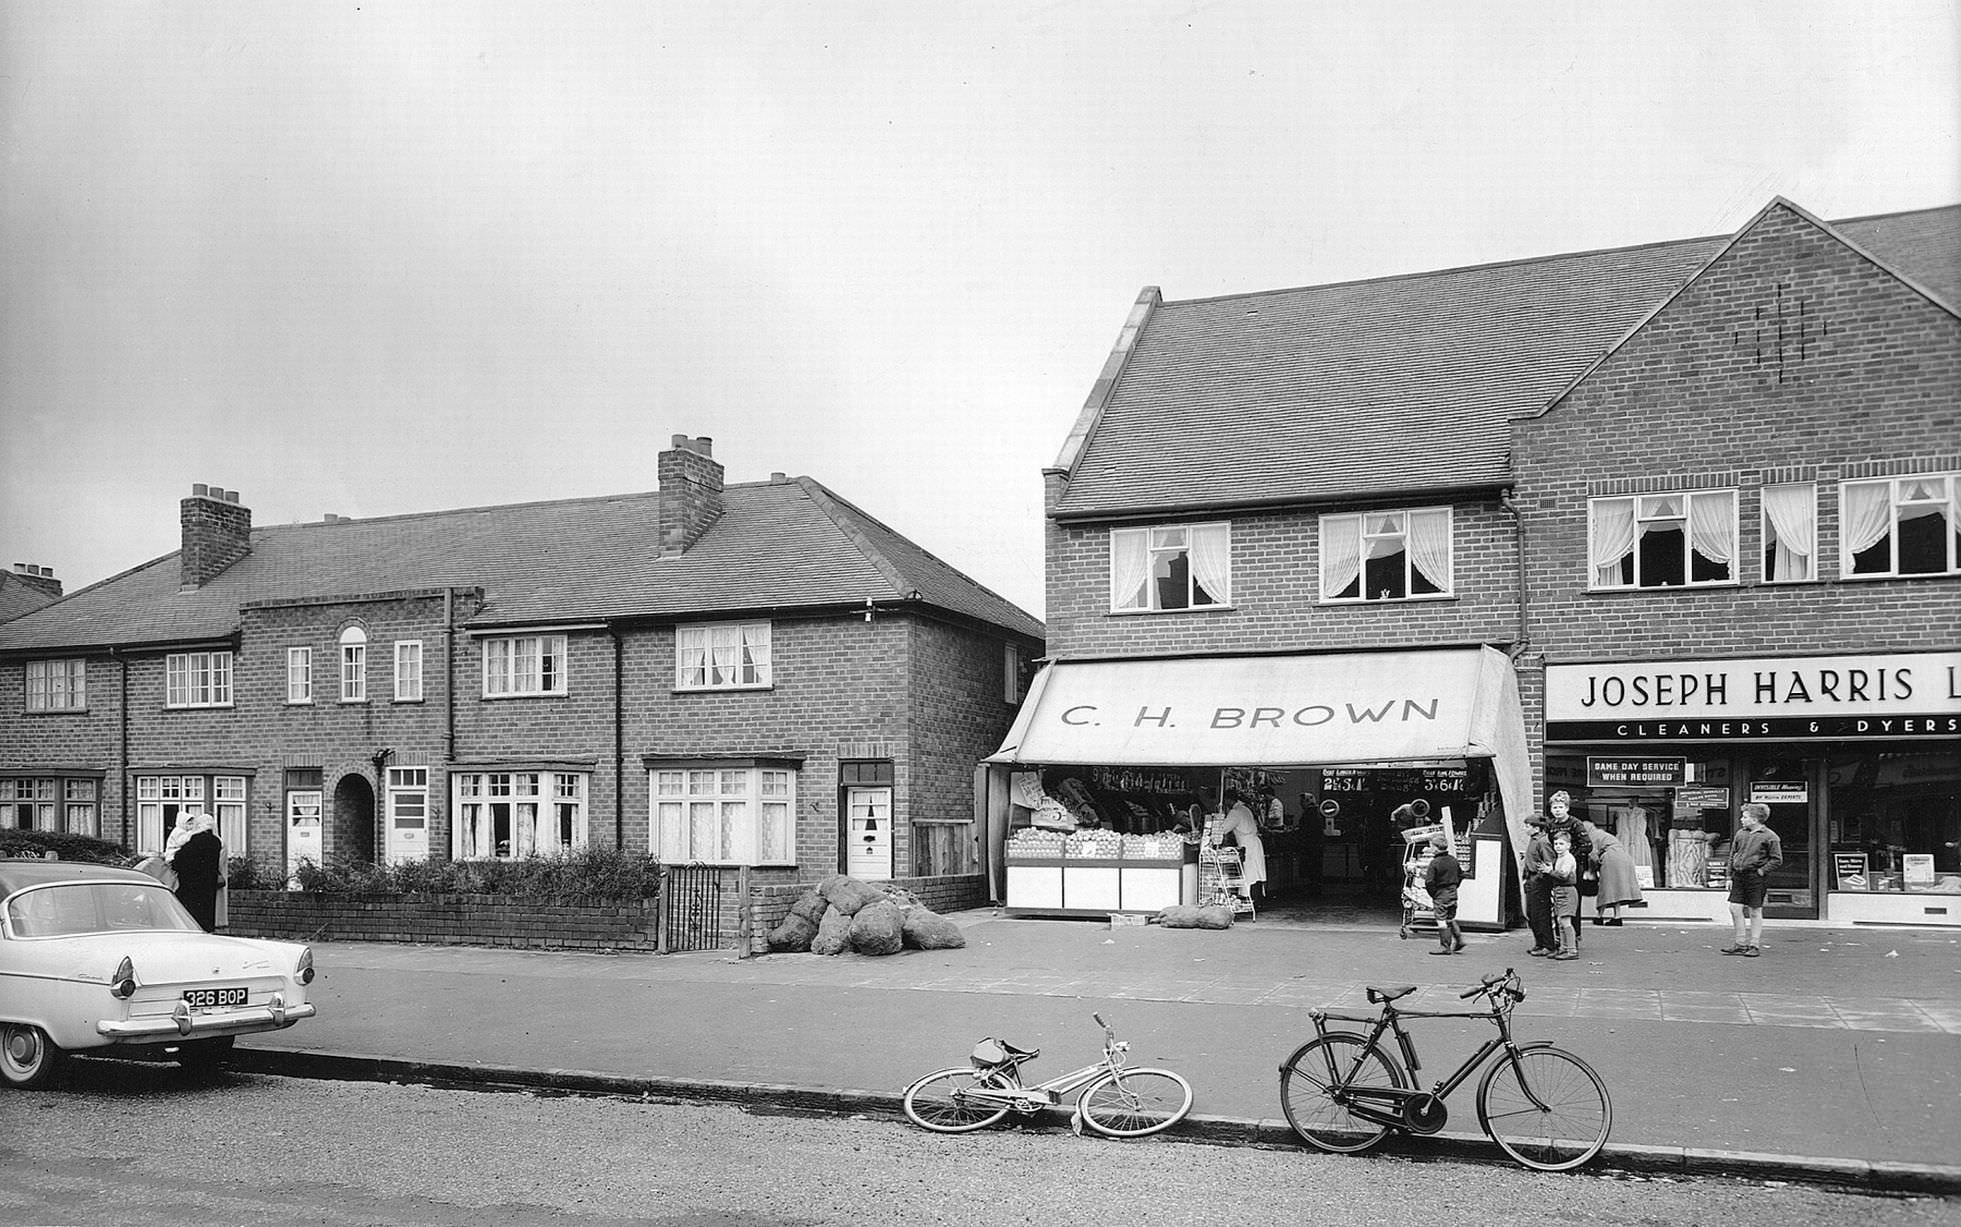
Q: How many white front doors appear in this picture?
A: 3